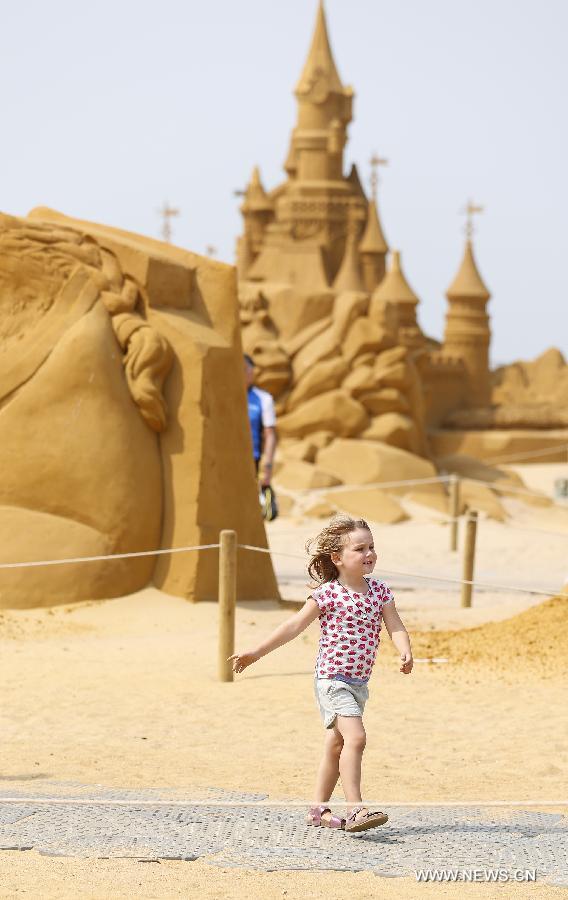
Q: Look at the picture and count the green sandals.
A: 0